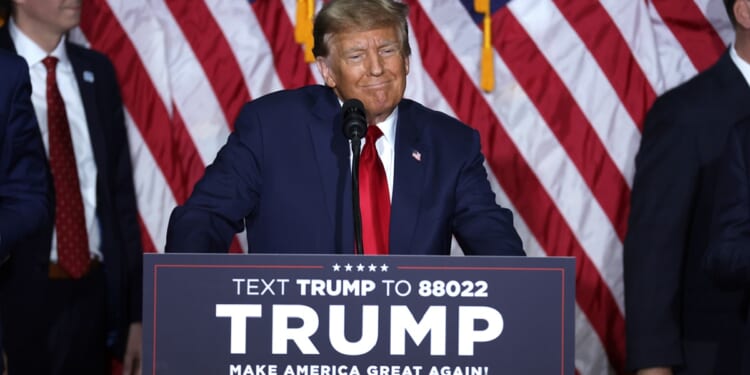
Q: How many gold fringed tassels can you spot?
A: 4